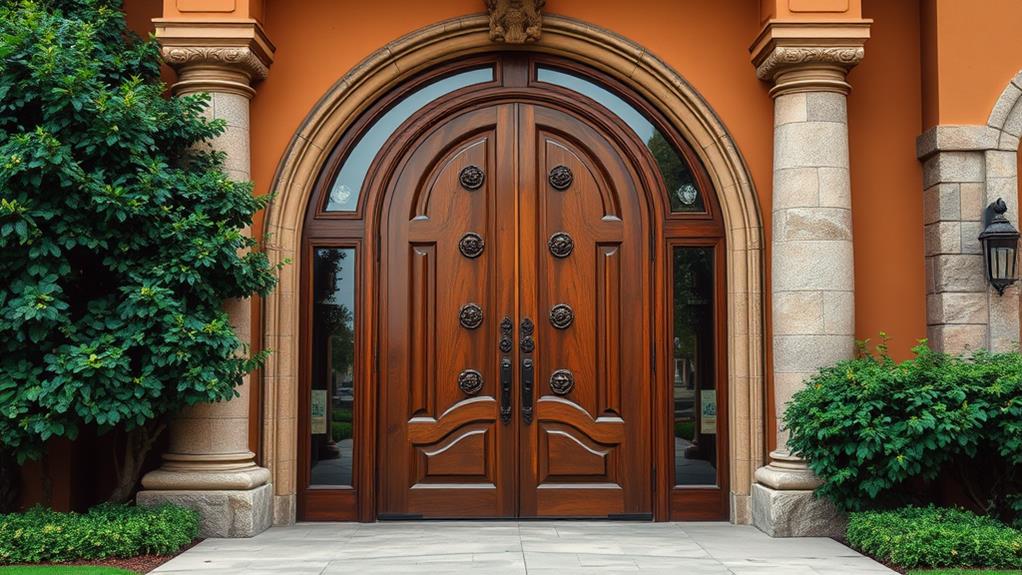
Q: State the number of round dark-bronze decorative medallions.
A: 8